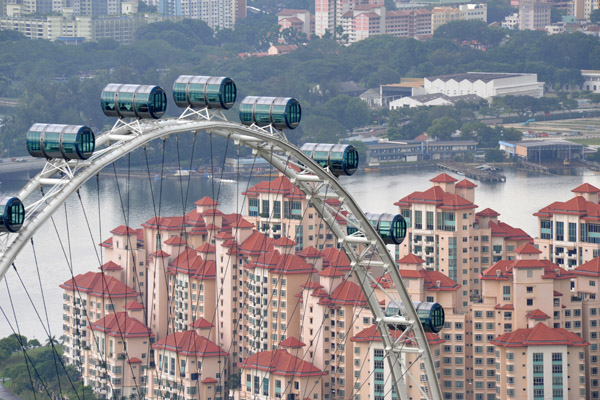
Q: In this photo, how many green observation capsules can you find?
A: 8